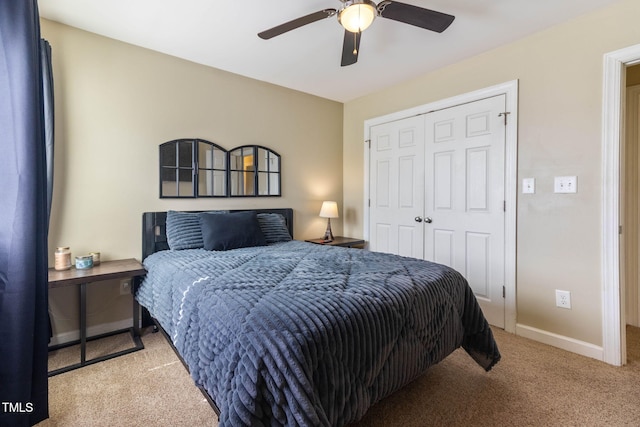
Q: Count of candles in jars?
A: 3